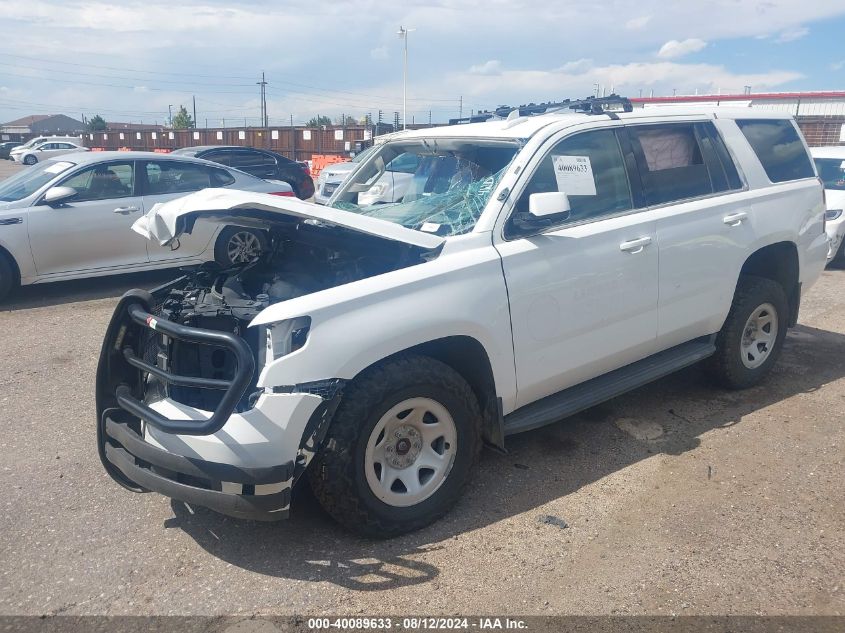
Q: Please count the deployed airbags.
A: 1